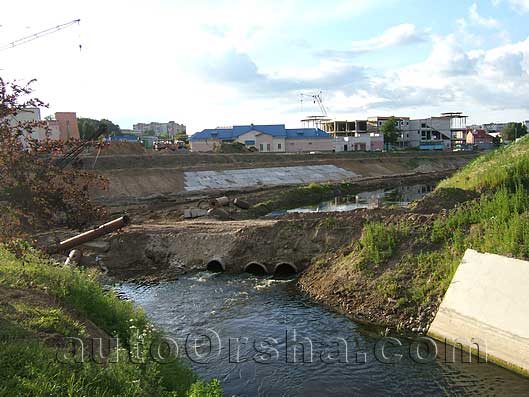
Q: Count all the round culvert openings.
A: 3